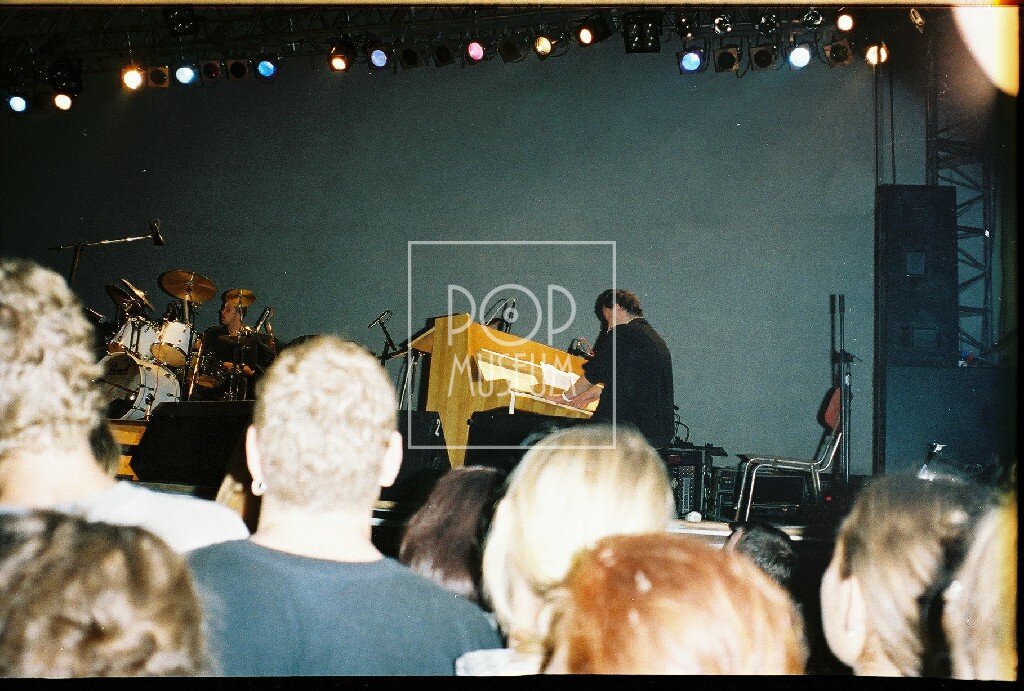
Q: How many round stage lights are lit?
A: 14